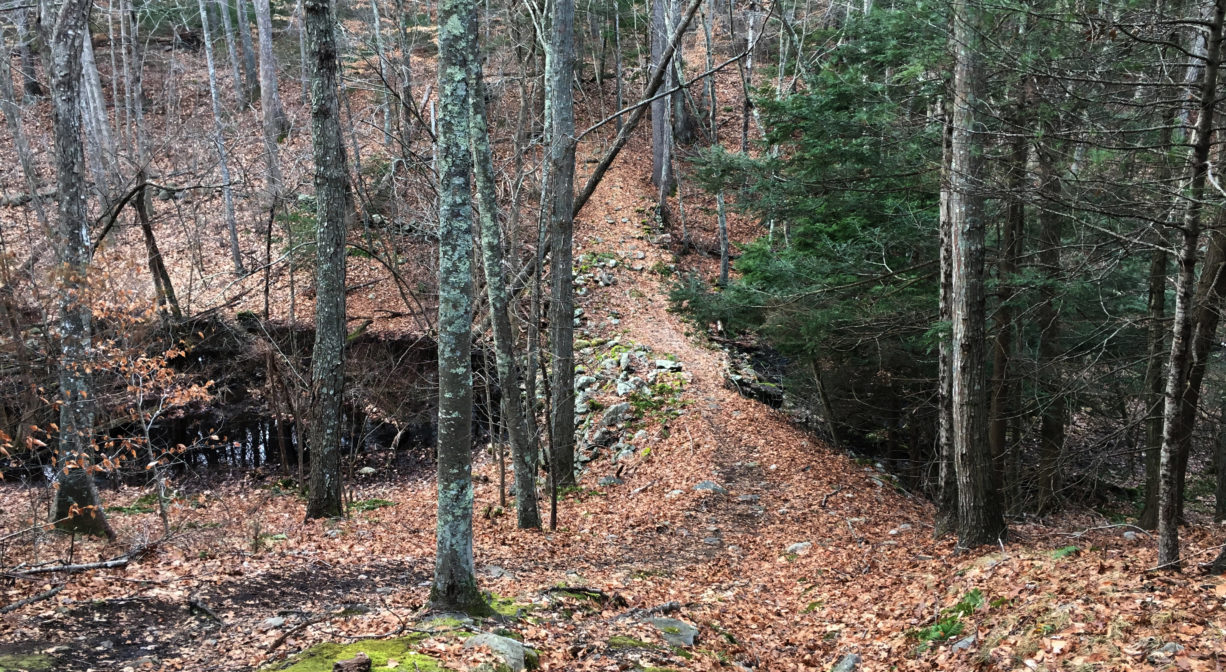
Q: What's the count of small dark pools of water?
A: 1